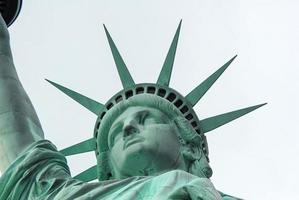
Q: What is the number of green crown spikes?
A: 7